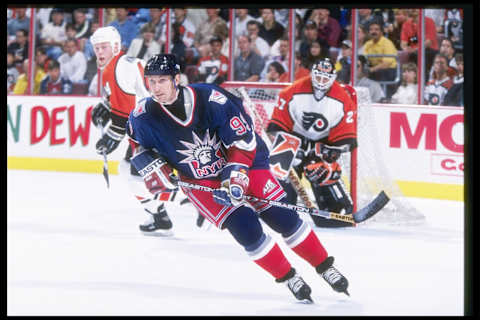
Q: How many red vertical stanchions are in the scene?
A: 7